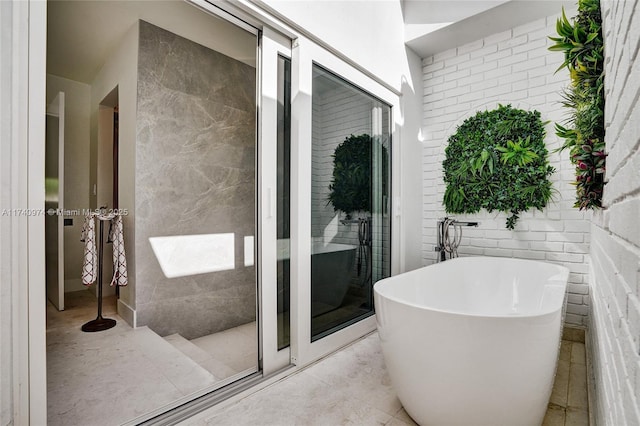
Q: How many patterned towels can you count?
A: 2